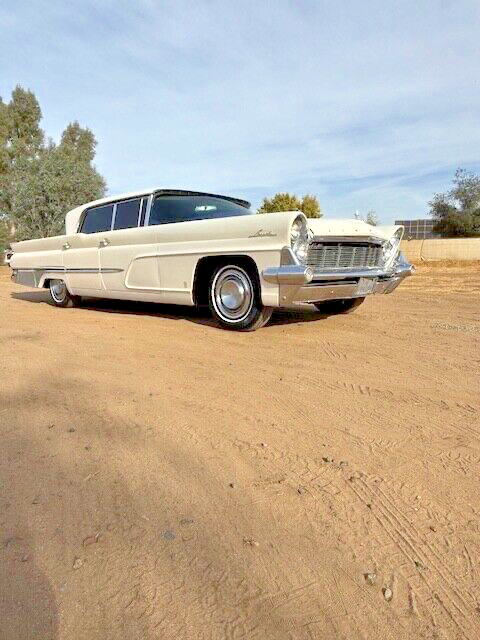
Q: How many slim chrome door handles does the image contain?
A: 2